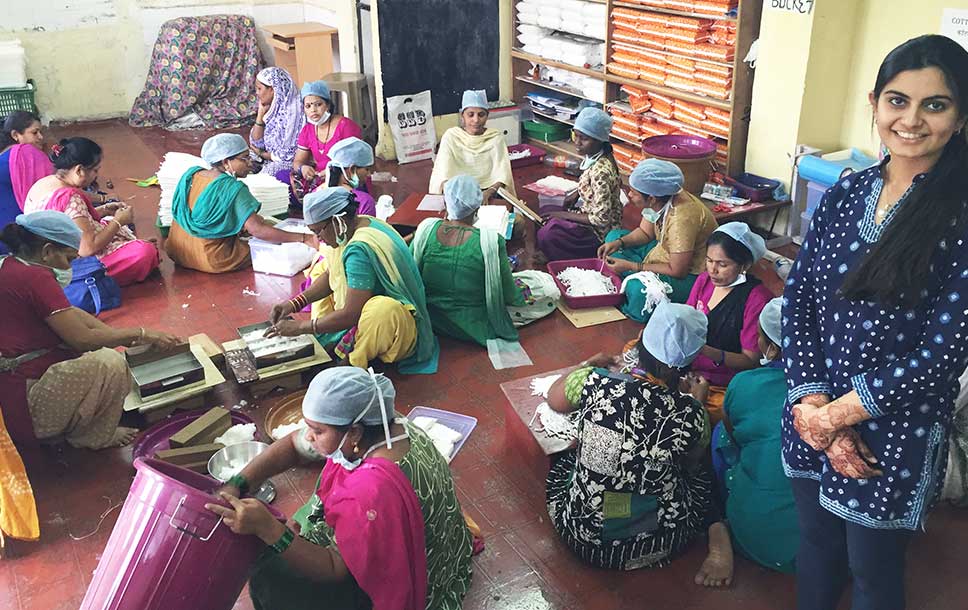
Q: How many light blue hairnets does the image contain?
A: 13